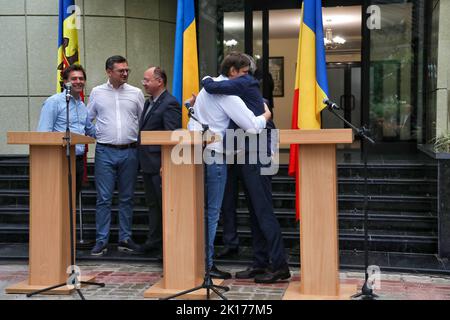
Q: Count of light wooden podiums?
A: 3